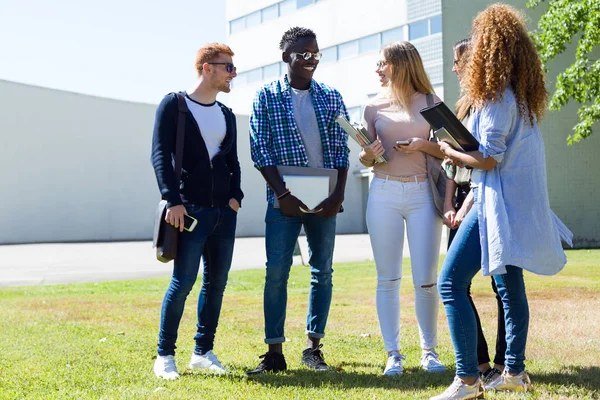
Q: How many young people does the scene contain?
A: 5